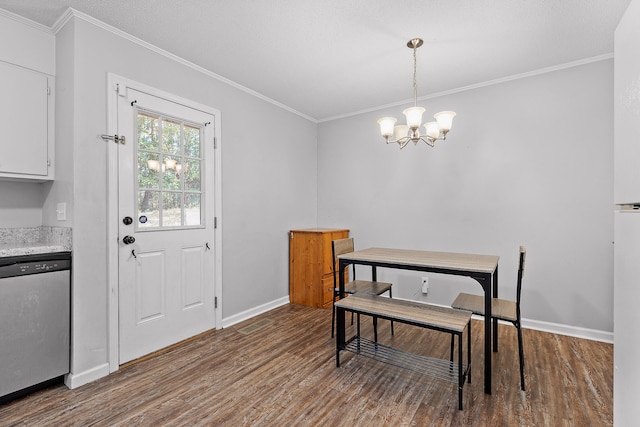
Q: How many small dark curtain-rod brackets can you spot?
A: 4